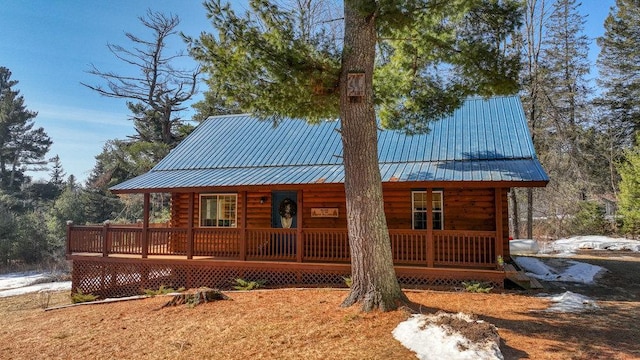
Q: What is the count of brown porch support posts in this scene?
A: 6